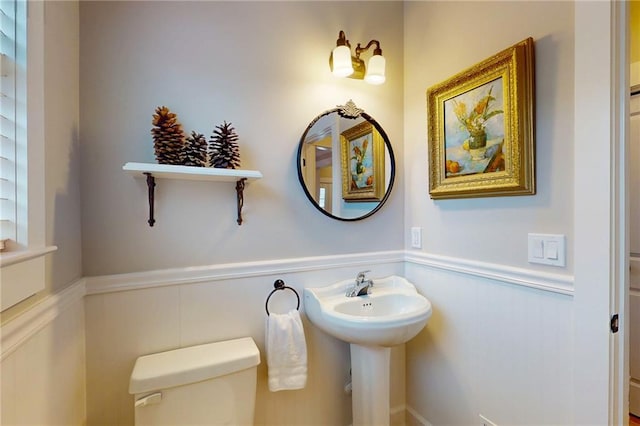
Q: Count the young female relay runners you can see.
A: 0